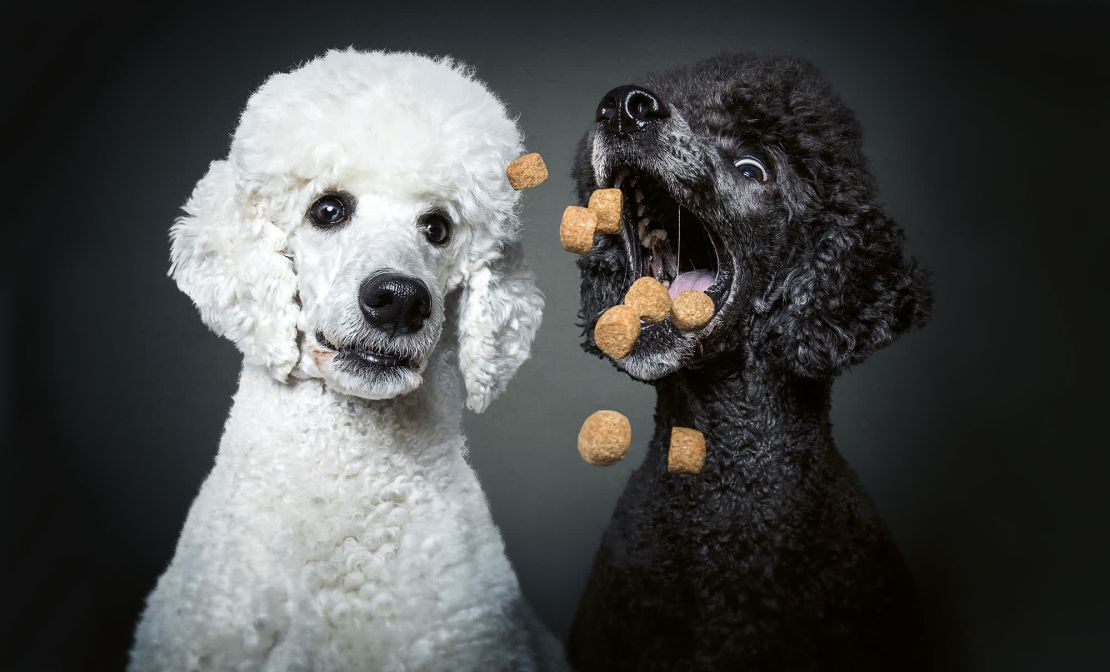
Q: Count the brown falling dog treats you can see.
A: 8